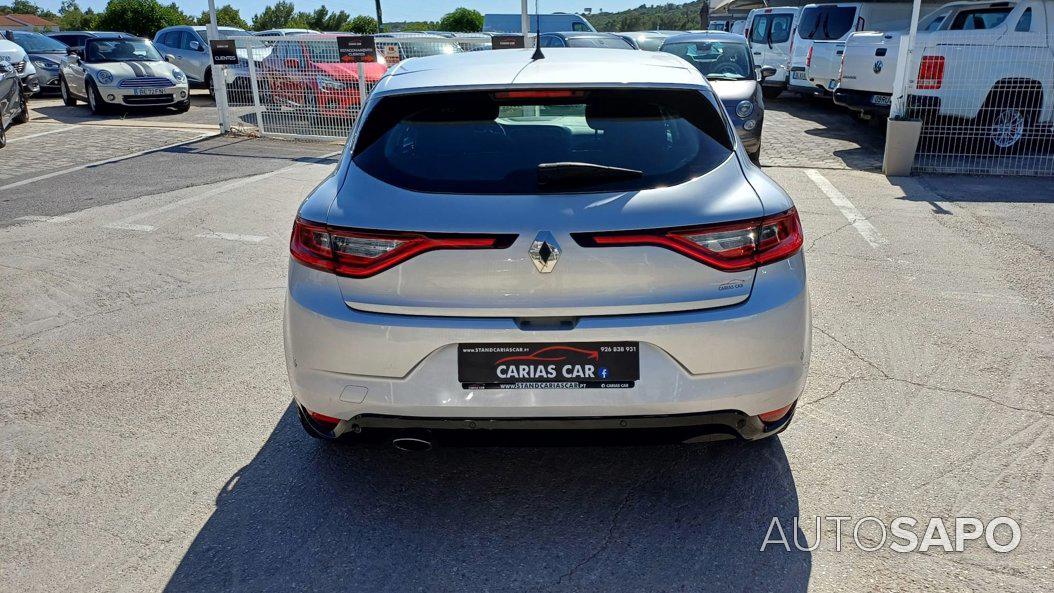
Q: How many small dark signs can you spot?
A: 3